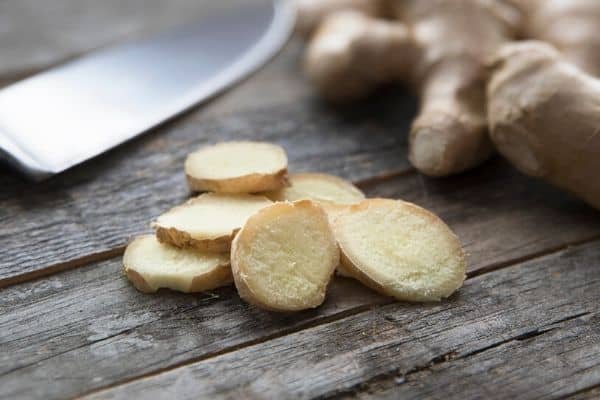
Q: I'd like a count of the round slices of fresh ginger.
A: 6